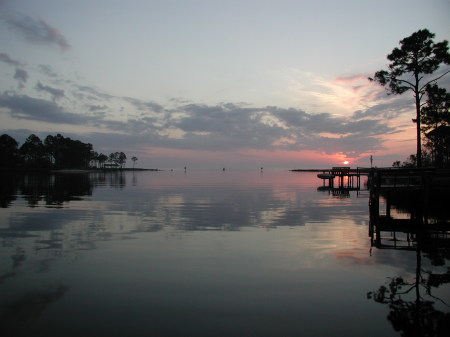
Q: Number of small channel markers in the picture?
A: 3